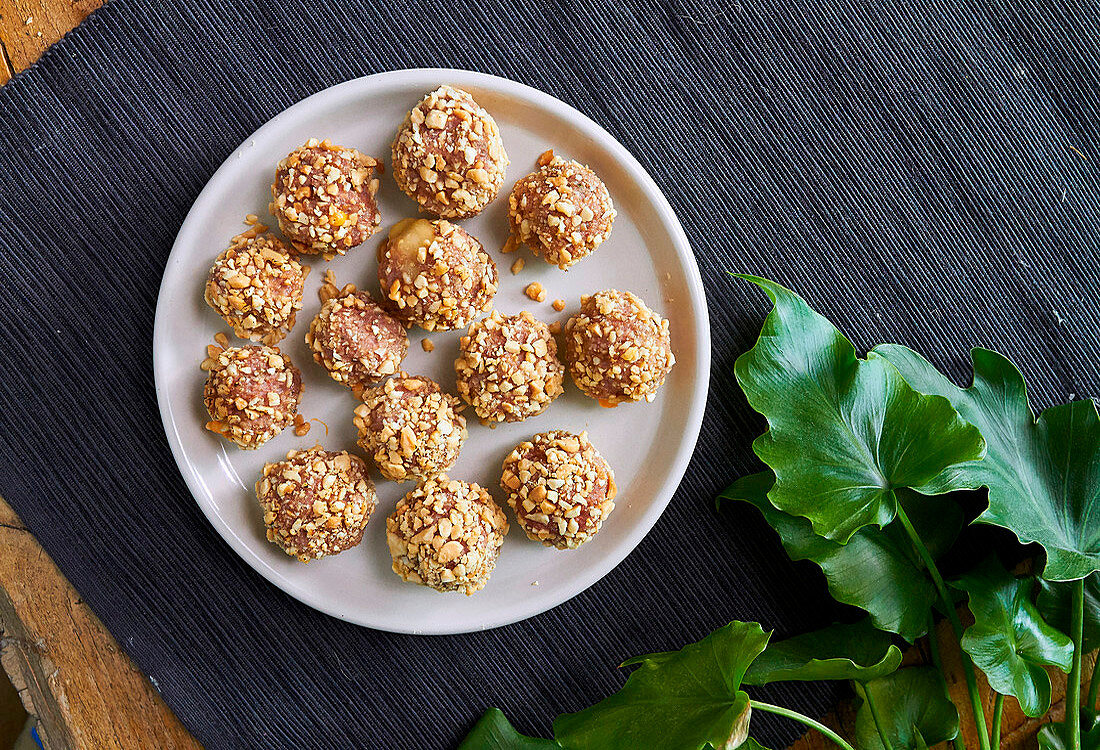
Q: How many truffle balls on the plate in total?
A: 13